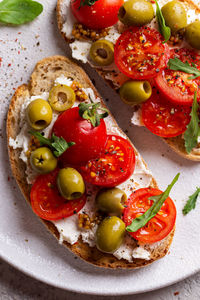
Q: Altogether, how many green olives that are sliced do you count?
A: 2